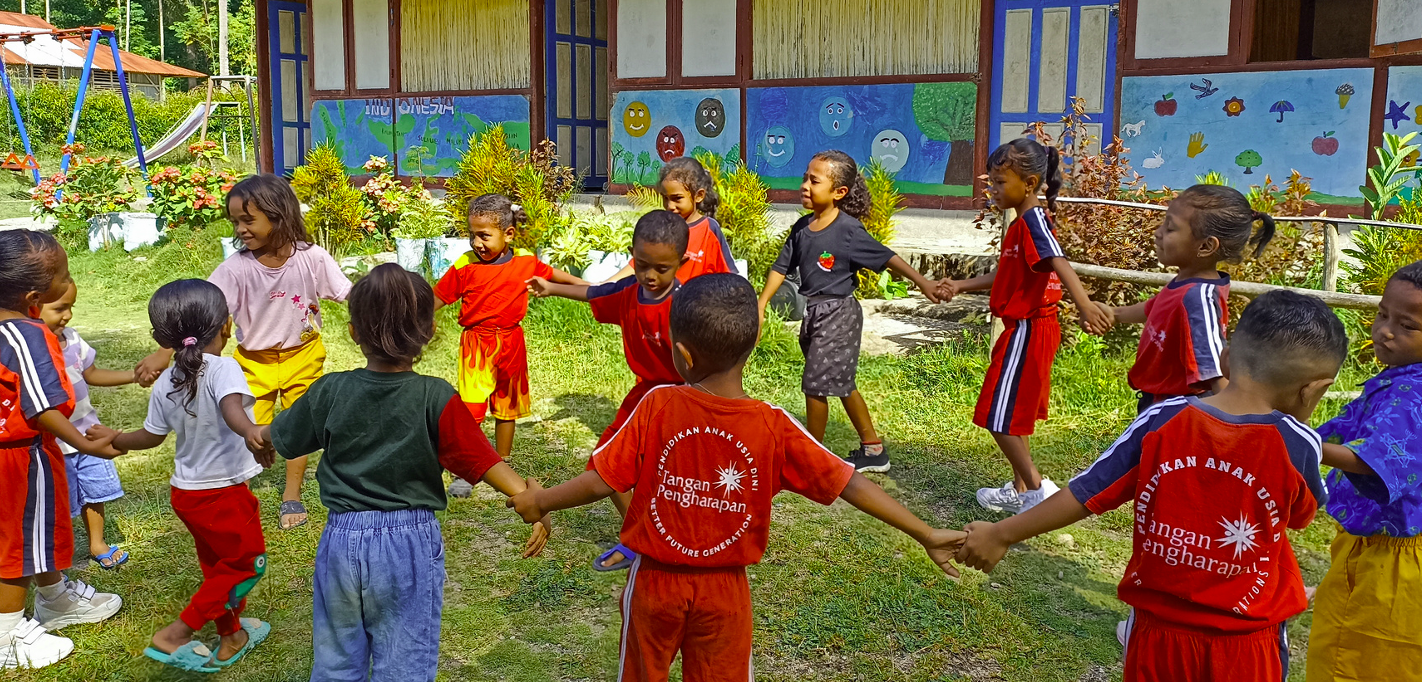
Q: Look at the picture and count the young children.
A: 14